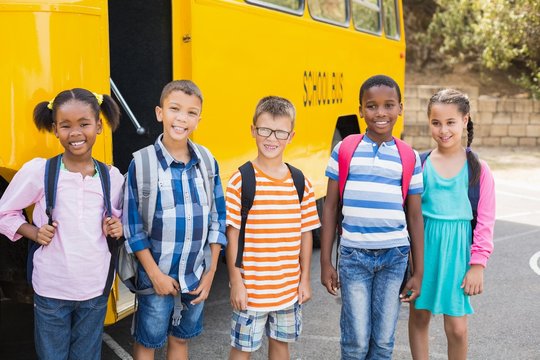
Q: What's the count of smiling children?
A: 5